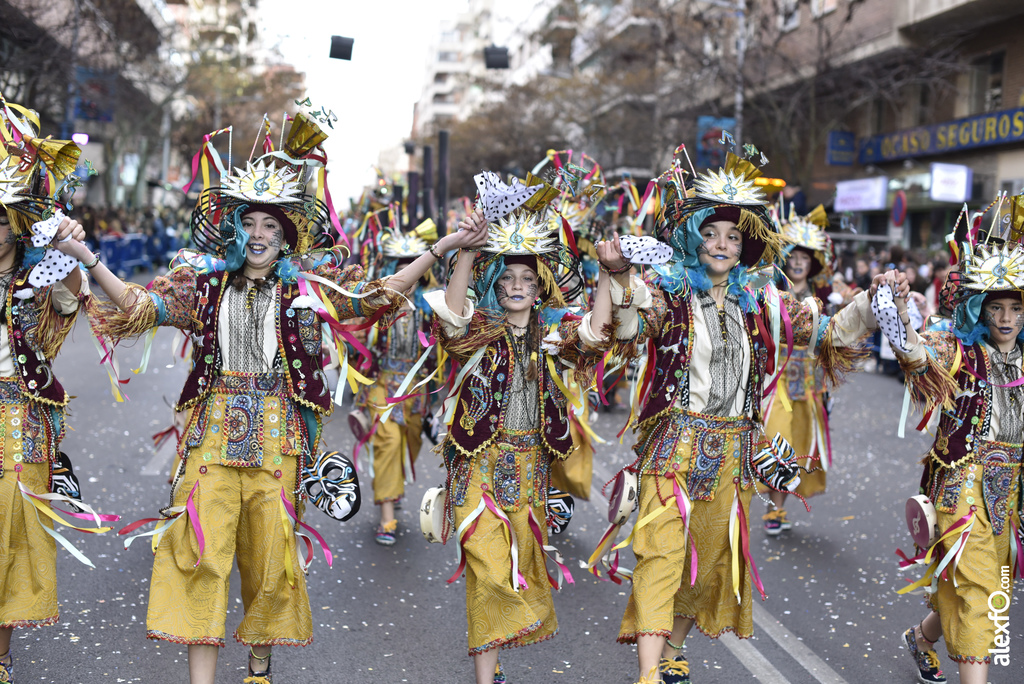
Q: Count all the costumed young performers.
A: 8